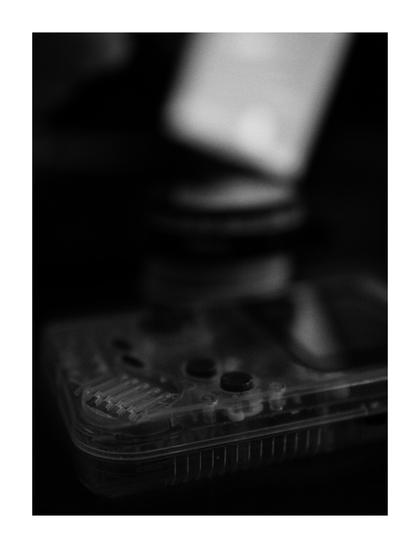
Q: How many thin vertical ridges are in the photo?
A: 13